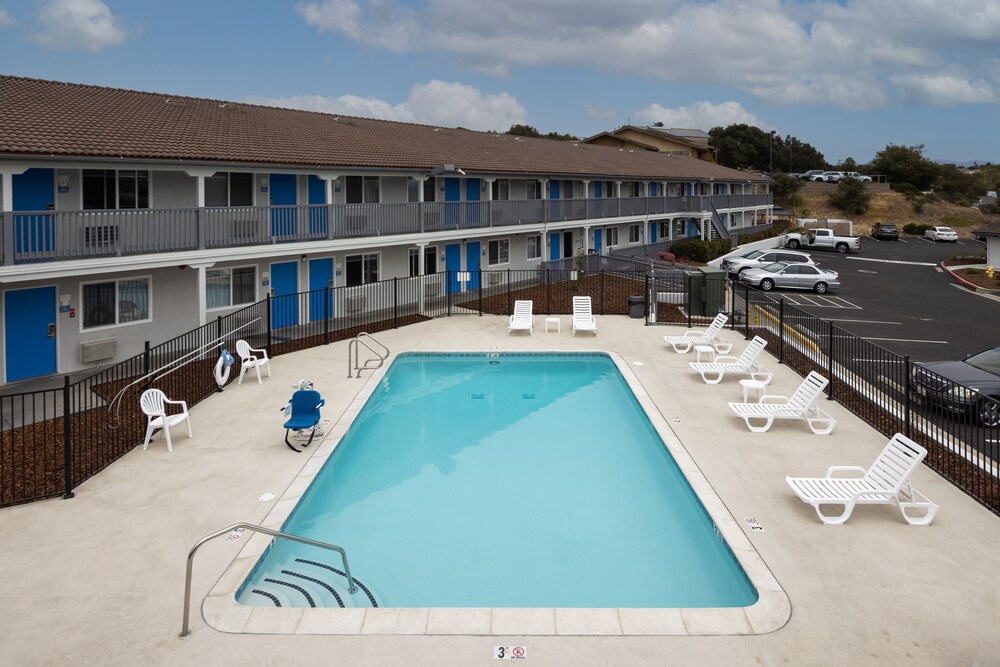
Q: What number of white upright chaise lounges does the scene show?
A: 6